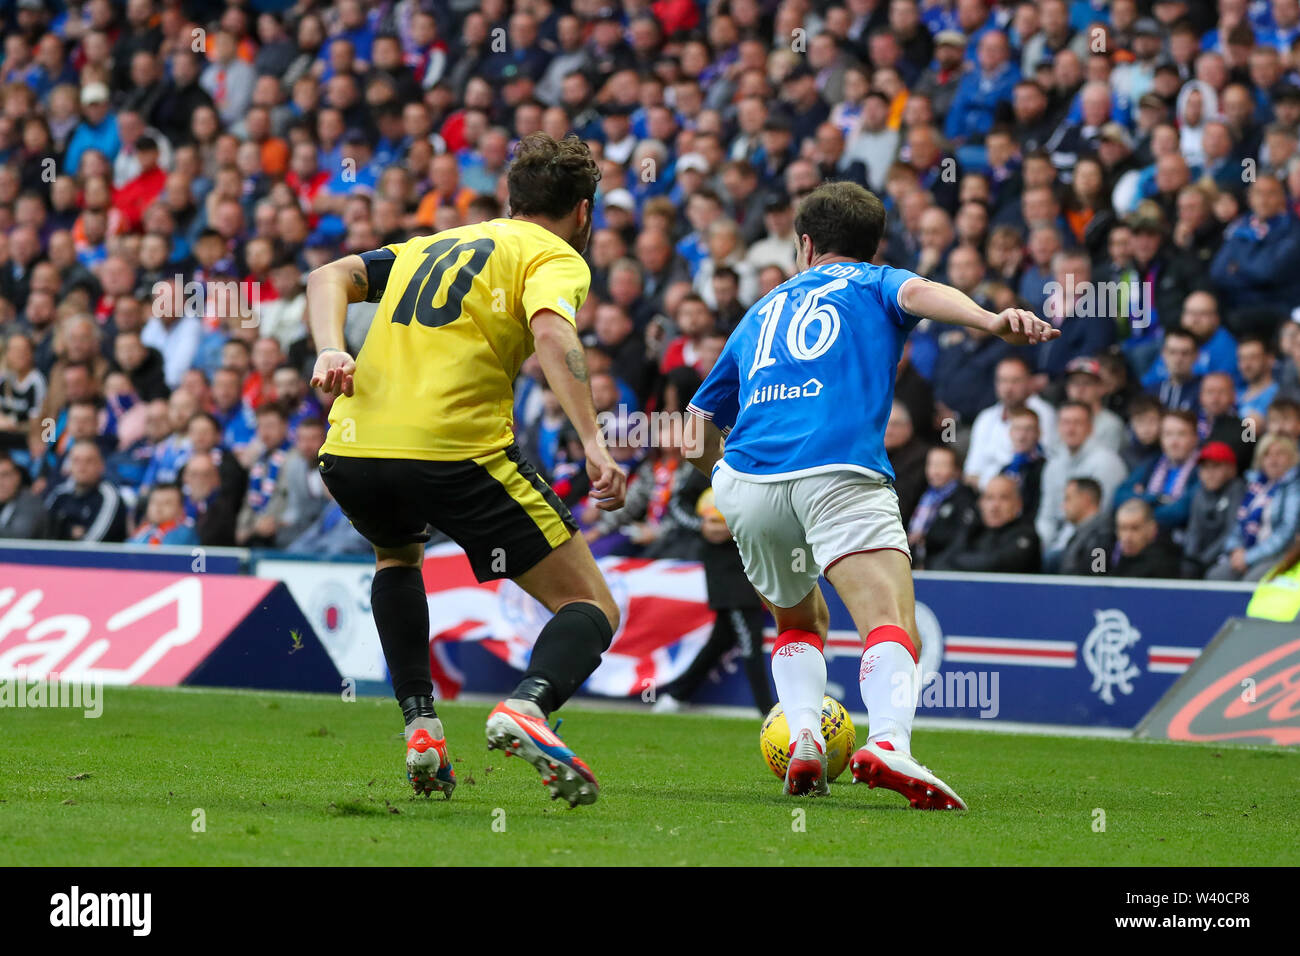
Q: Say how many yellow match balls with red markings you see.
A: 1